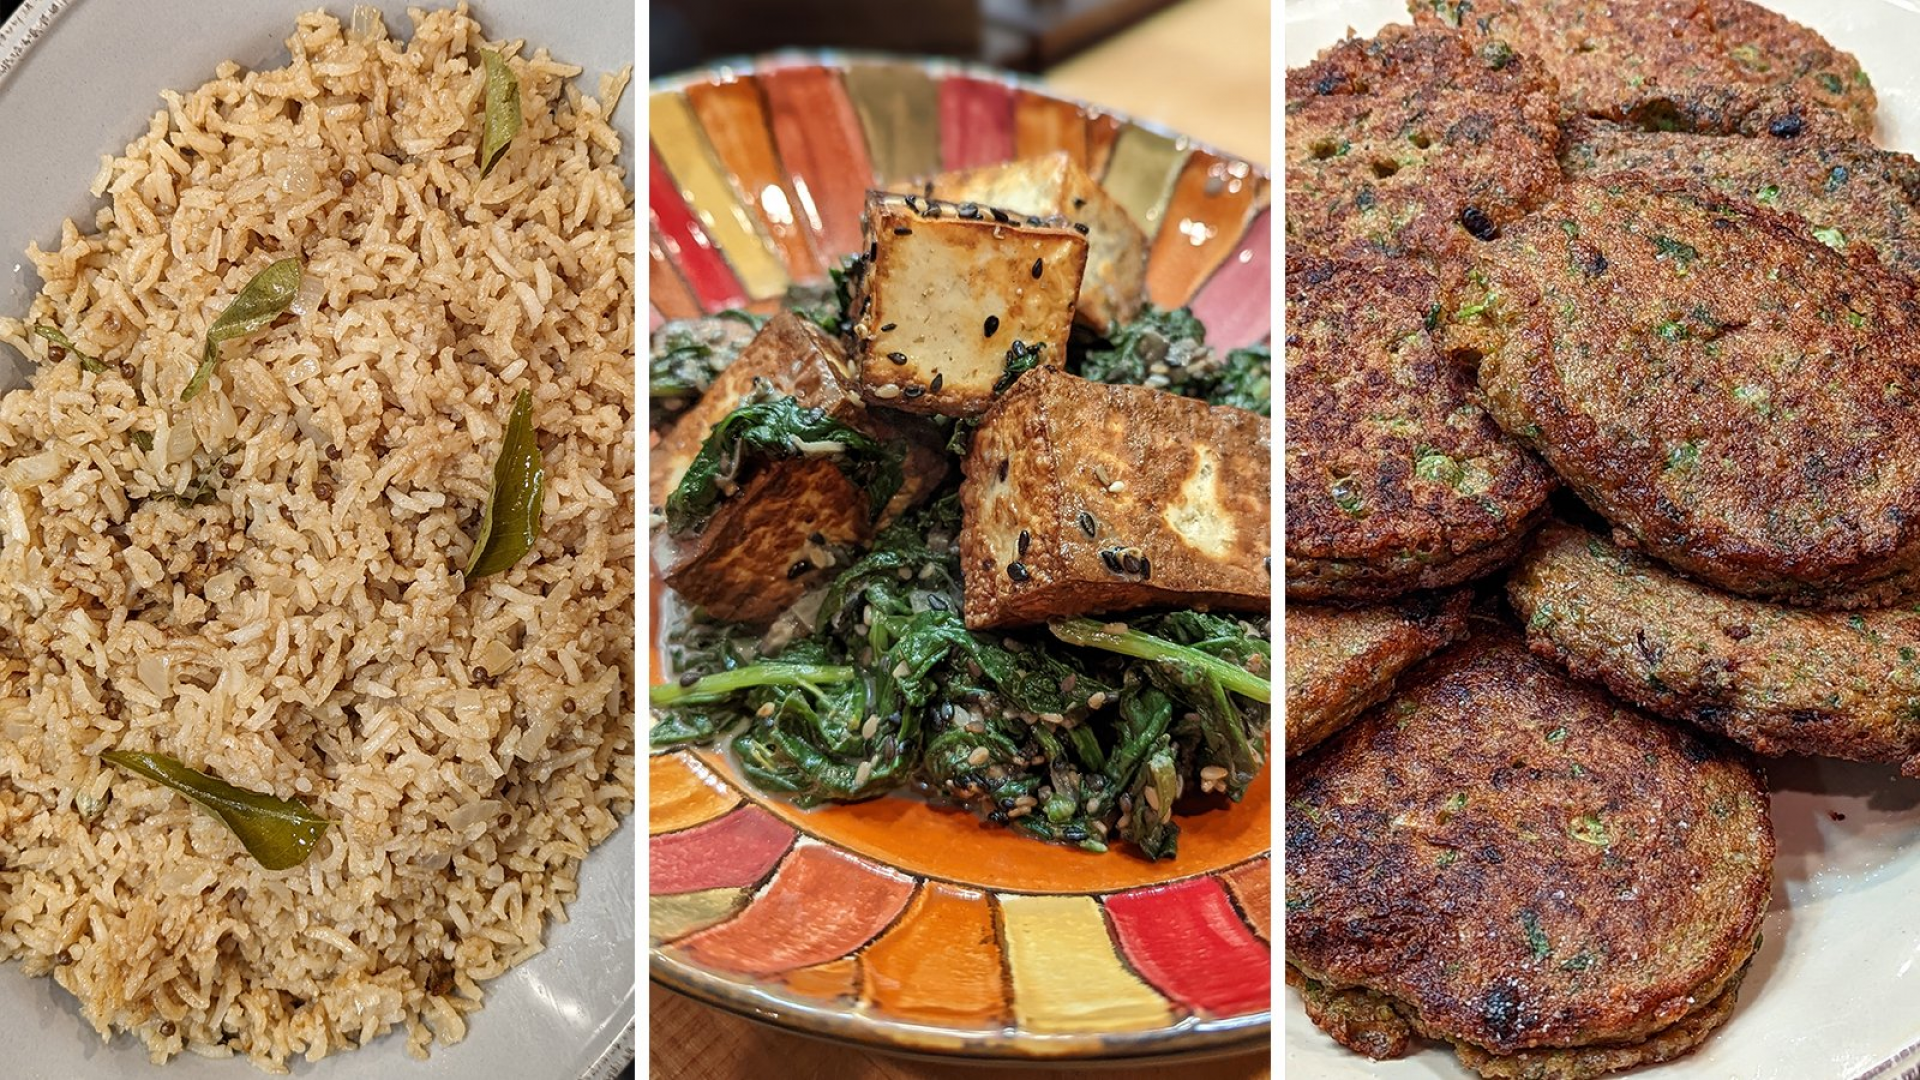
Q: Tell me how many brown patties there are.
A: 8